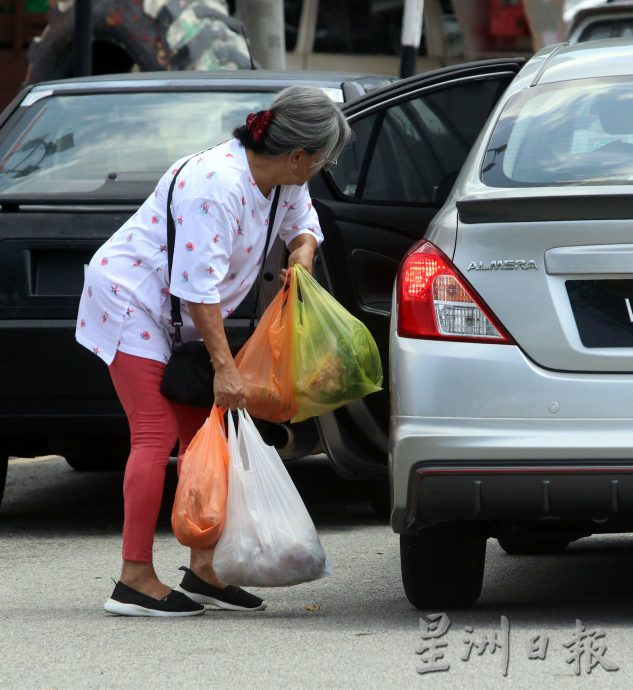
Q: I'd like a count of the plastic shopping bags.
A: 4